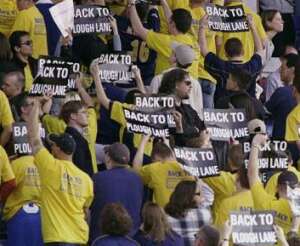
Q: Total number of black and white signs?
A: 12